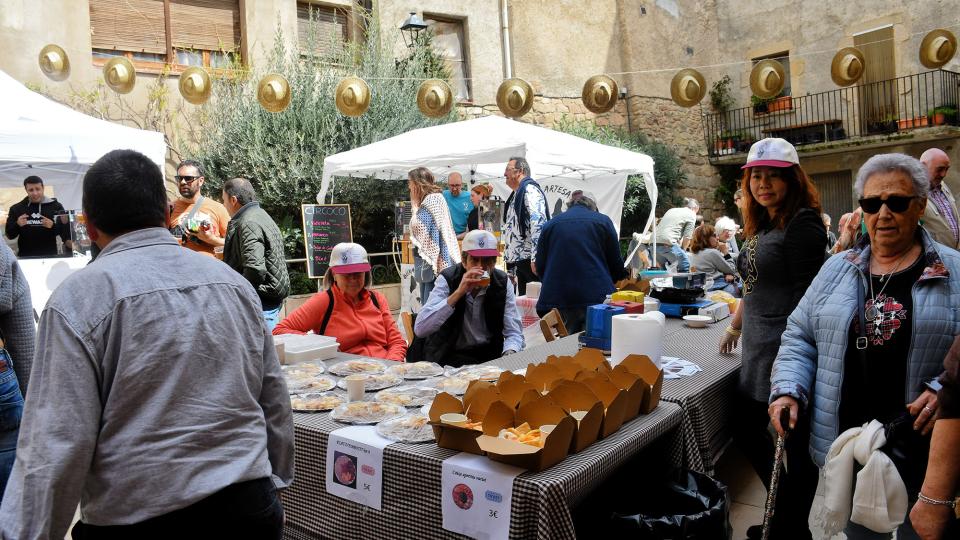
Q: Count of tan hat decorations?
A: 12